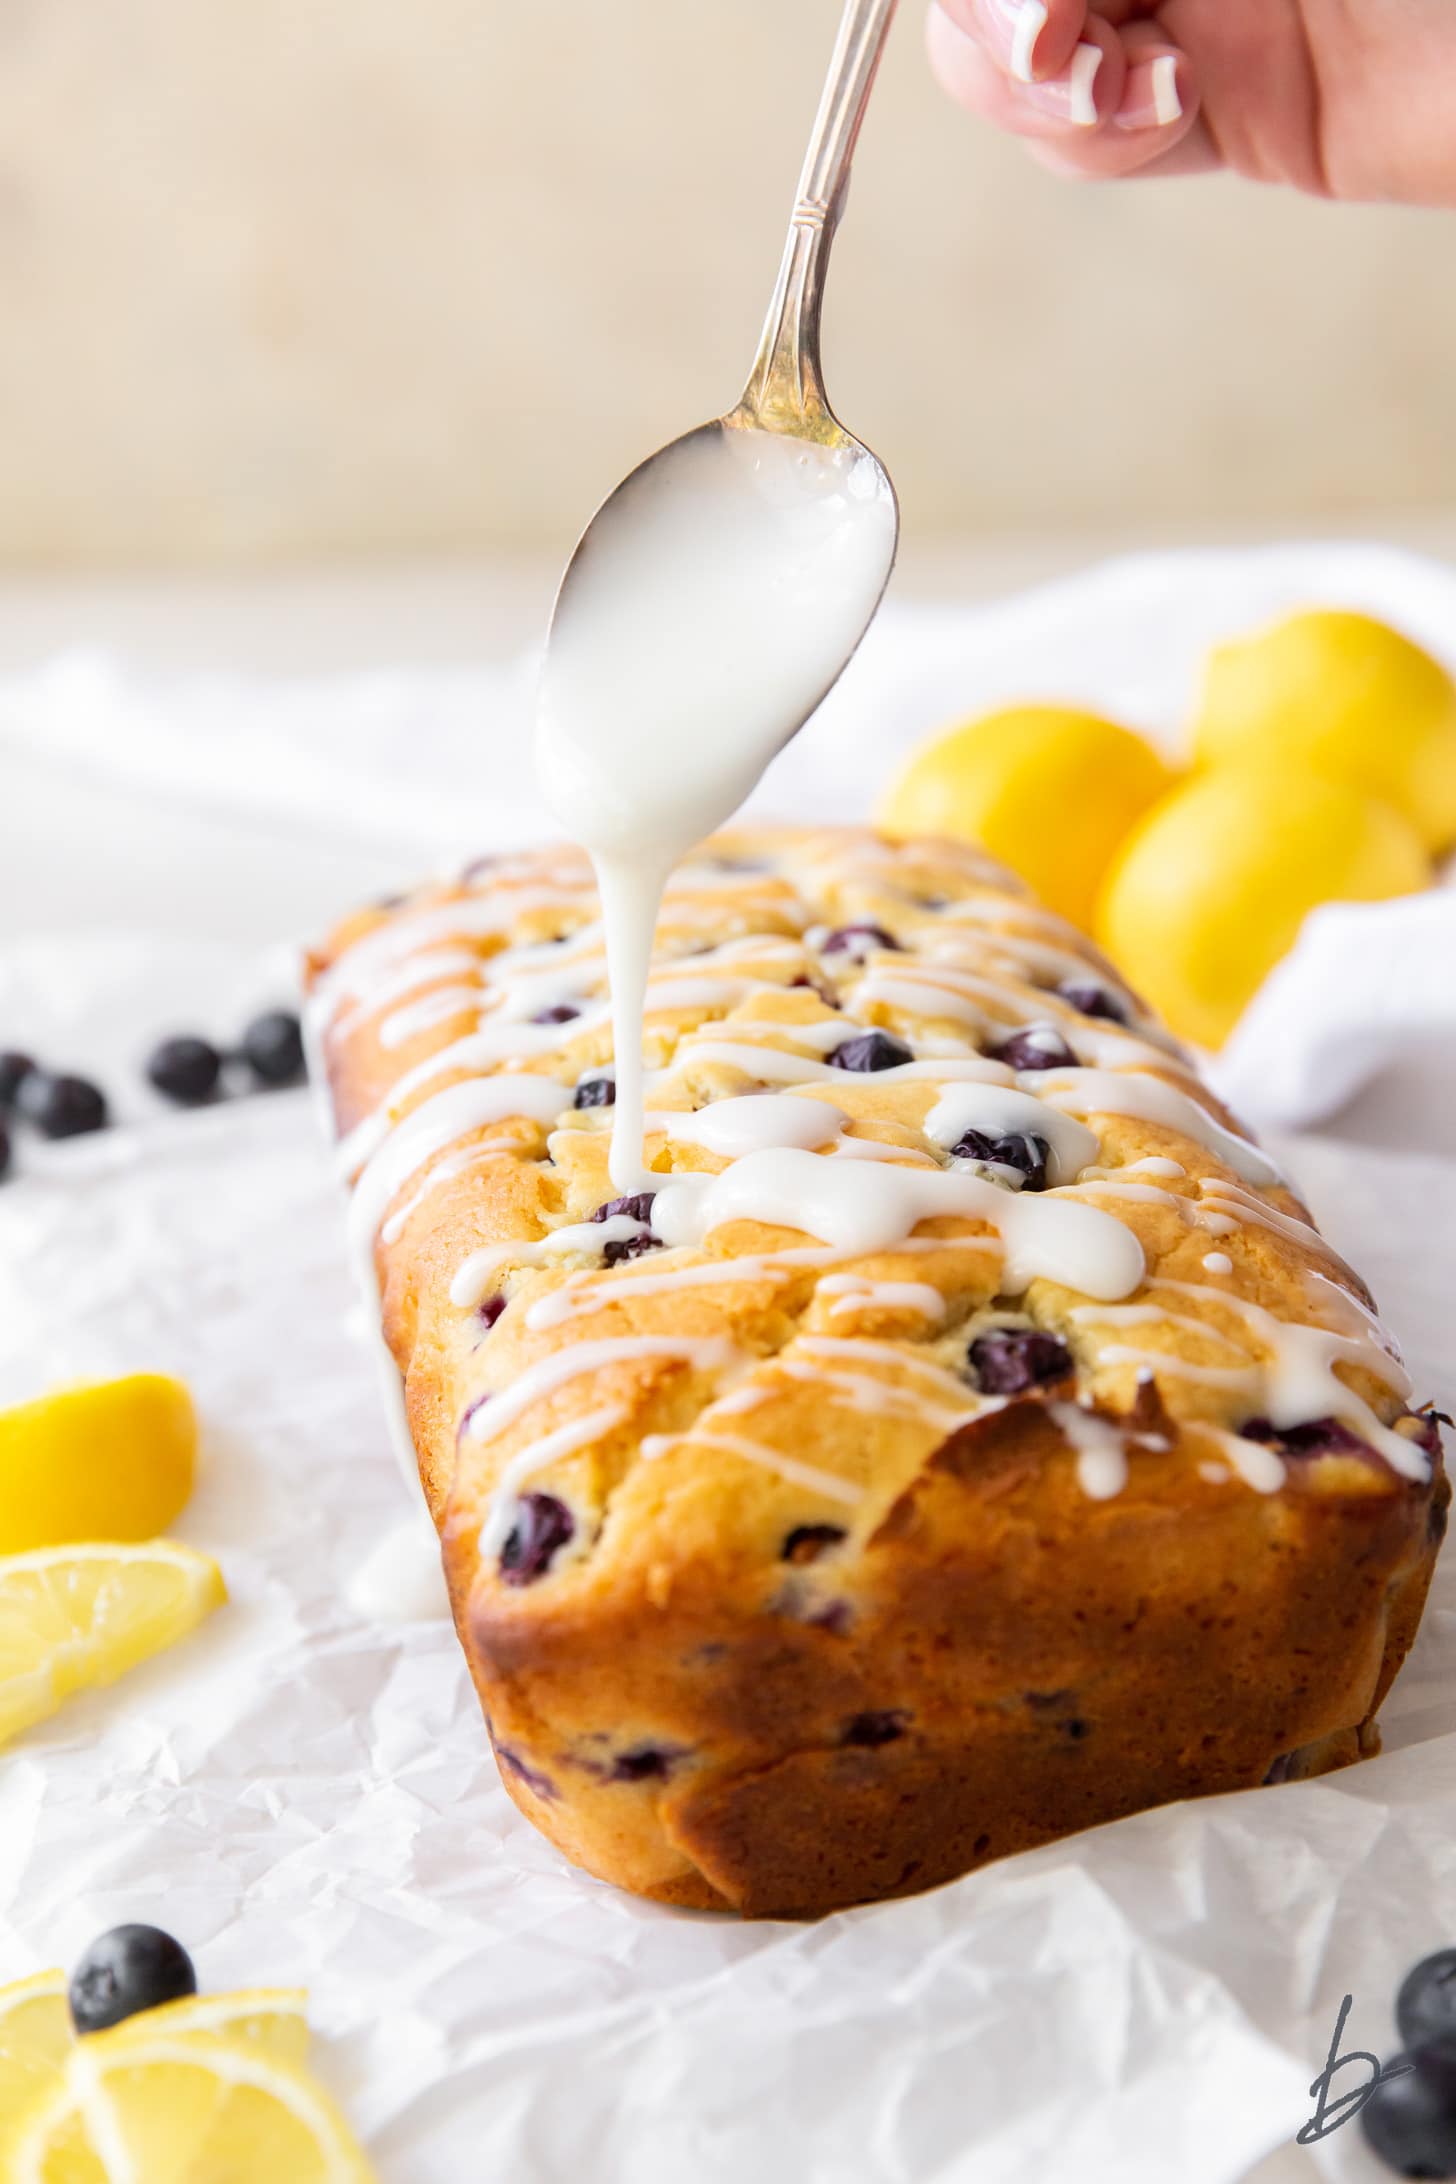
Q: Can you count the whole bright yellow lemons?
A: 3